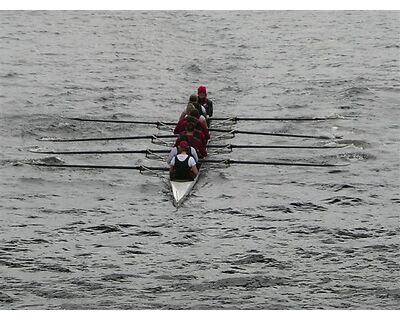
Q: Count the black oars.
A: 8